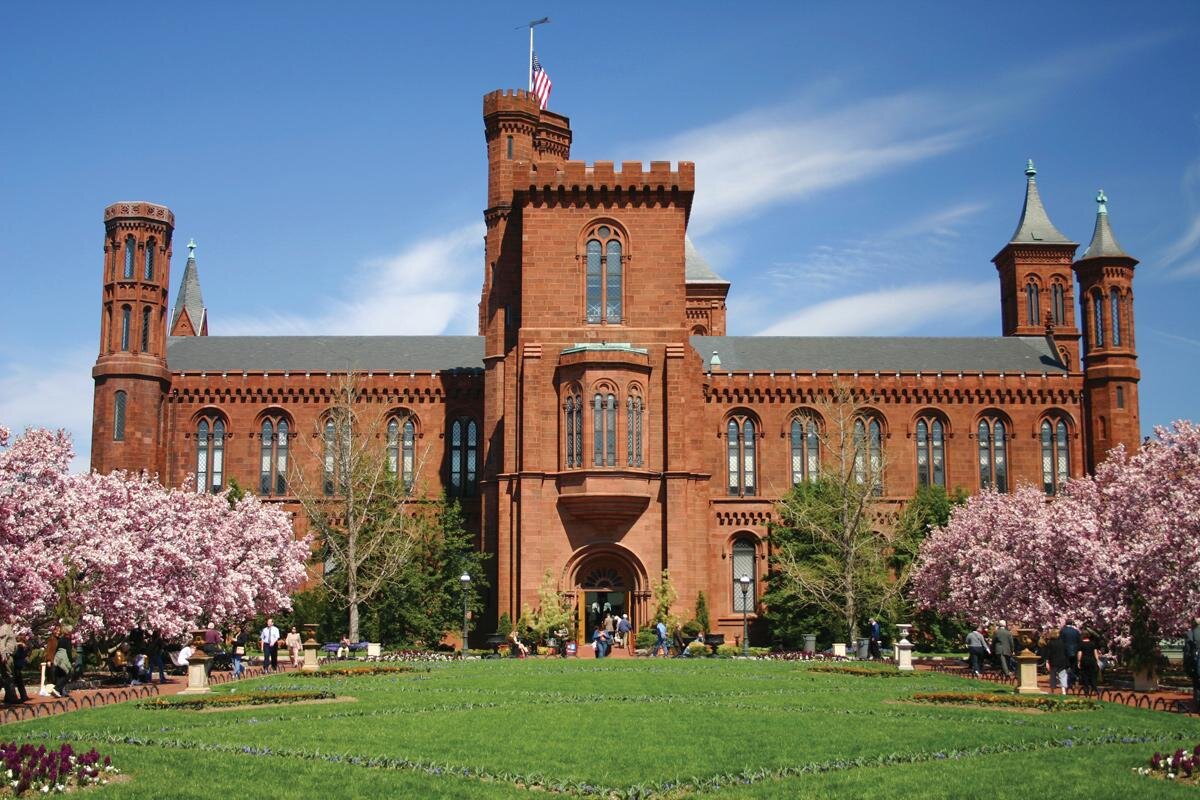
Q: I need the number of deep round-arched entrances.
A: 1